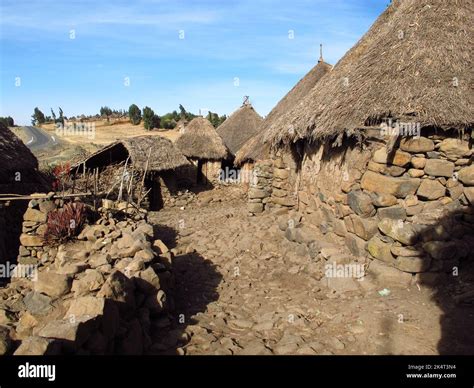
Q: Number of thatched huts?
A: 6